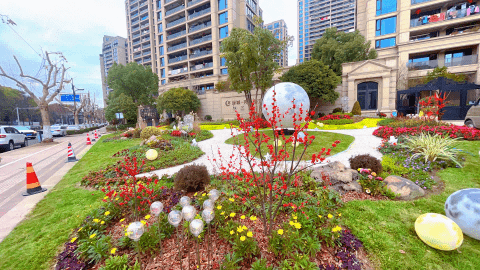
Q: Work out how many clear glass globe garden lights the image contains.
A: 9